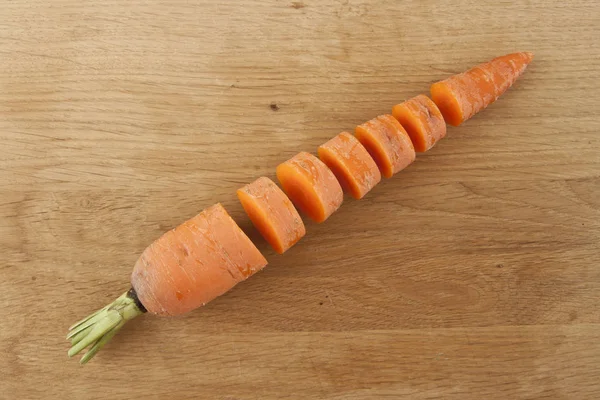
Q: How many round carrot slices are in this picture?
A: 5